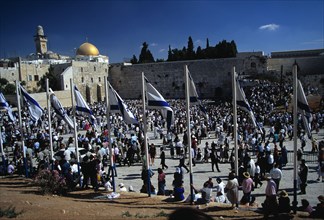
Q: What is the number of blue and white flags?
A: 9